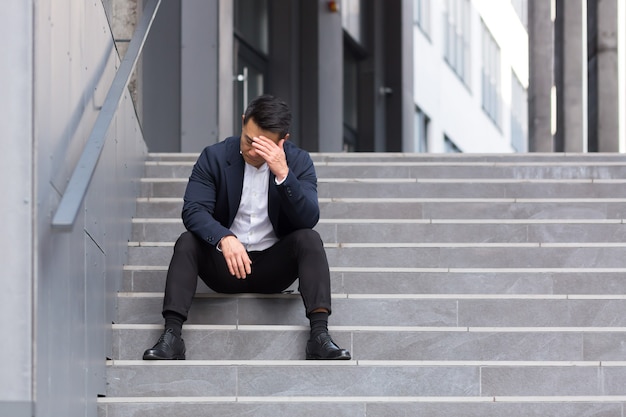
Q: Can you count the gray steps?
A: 11